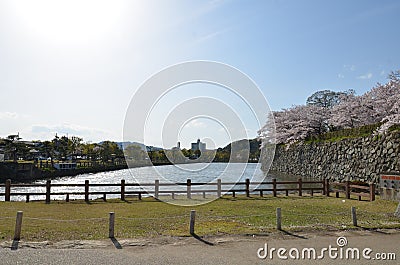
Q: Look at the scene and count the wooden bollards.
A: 5